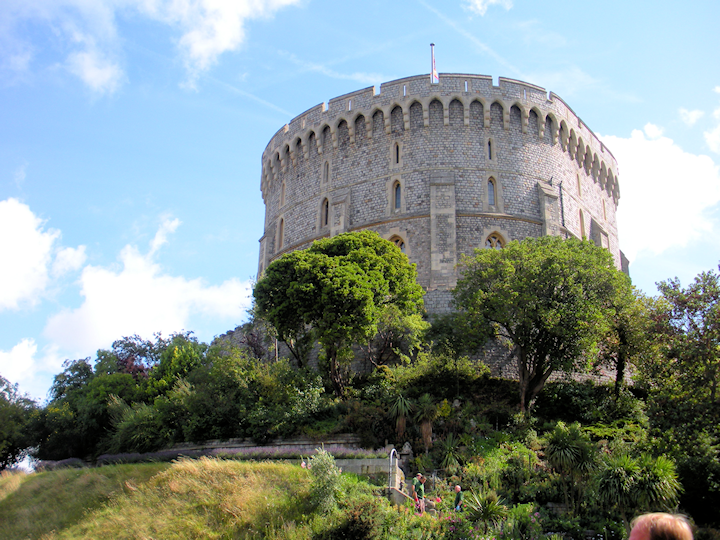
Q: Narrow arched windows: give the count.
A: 11